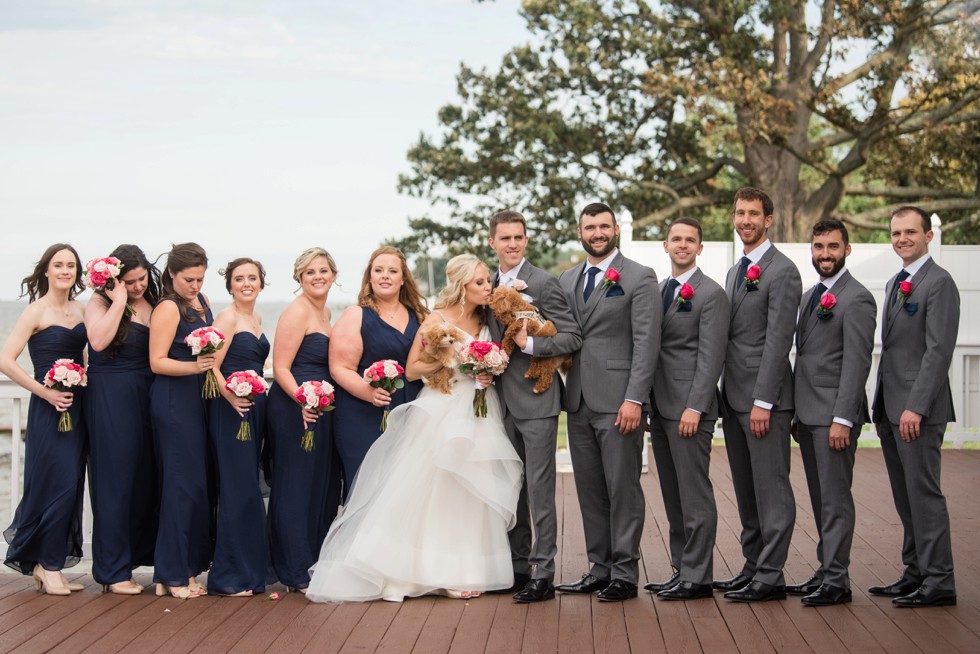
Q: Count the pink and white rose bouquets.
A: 7